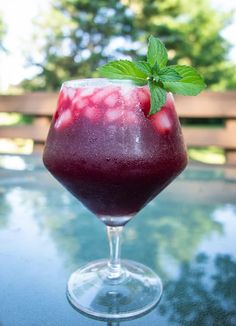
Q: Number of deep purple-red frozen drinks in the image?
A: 1